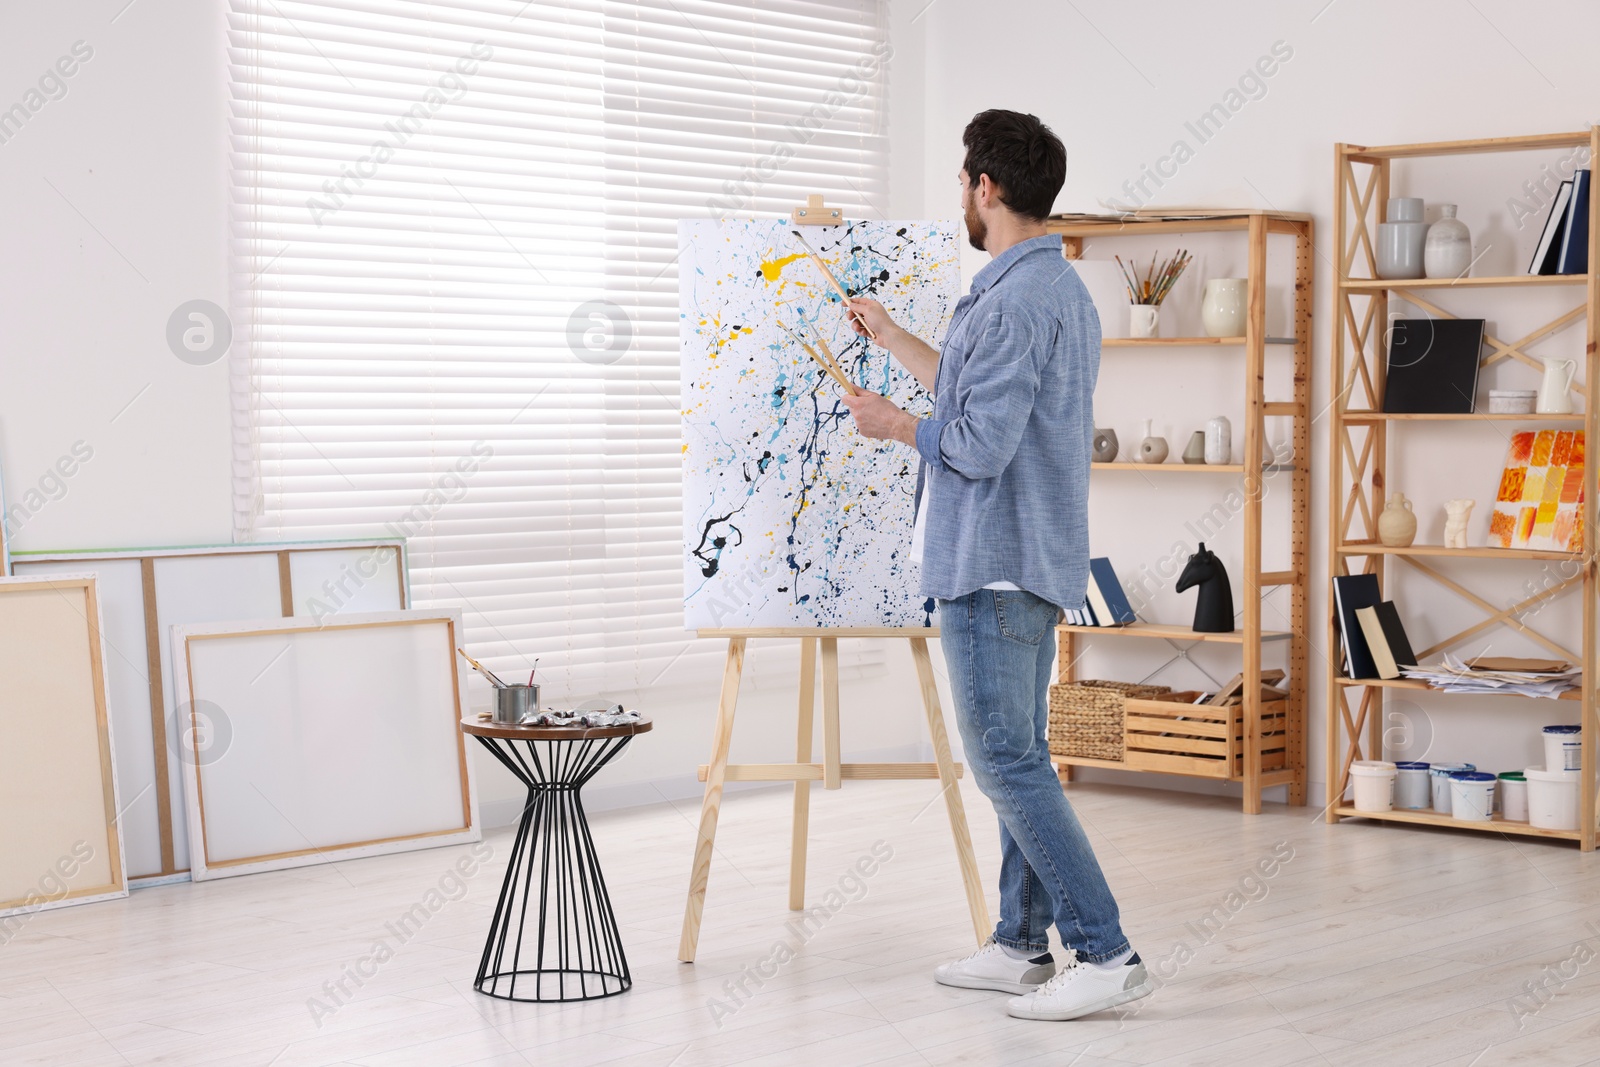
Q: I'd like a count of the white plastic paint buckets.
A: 7